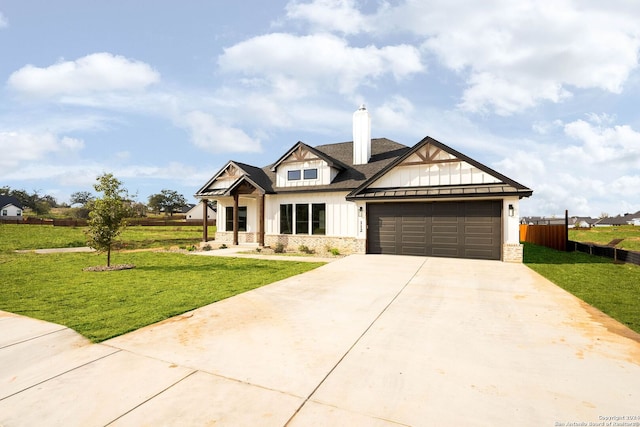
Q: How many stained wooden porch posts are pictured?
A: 3